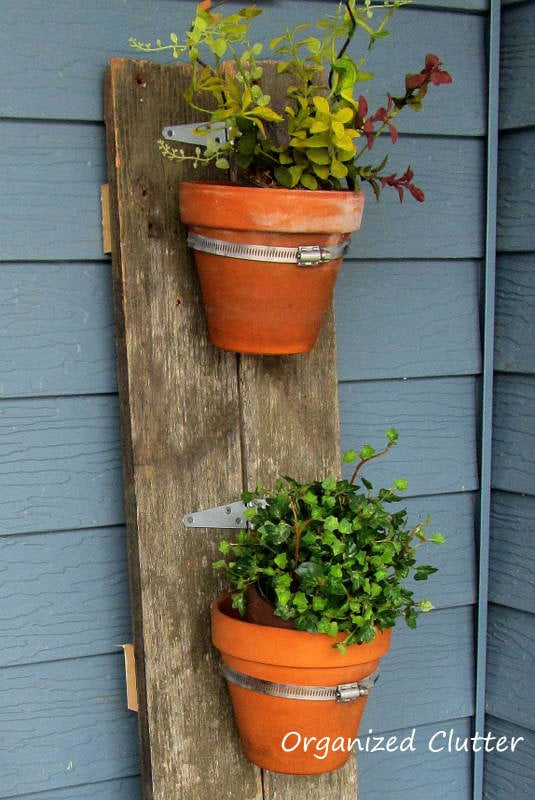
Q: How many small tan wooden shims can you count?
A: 2